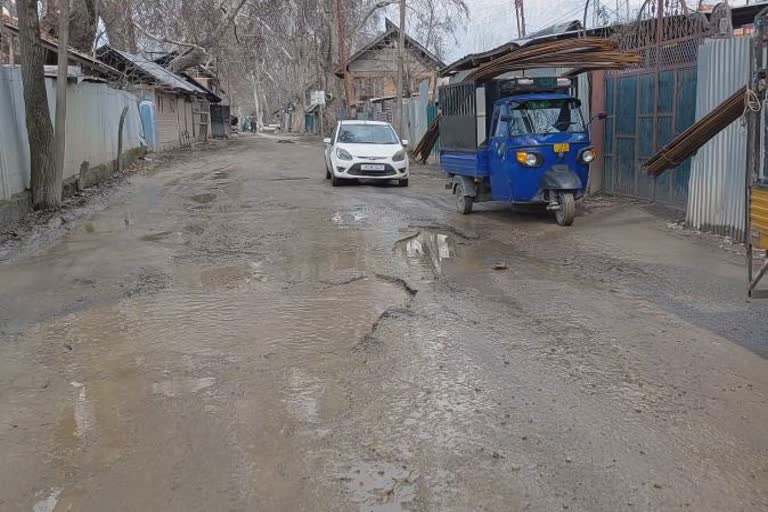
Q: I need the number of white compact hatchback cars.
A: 1